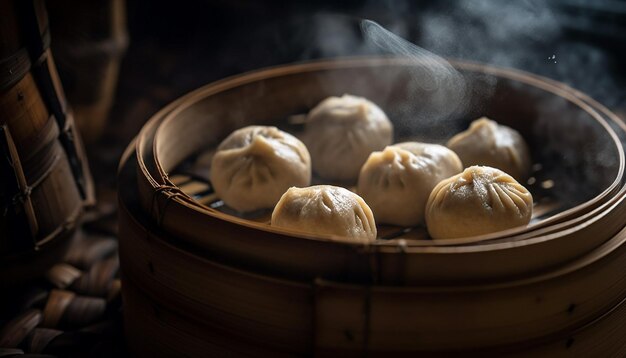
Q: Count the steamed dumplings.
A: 6